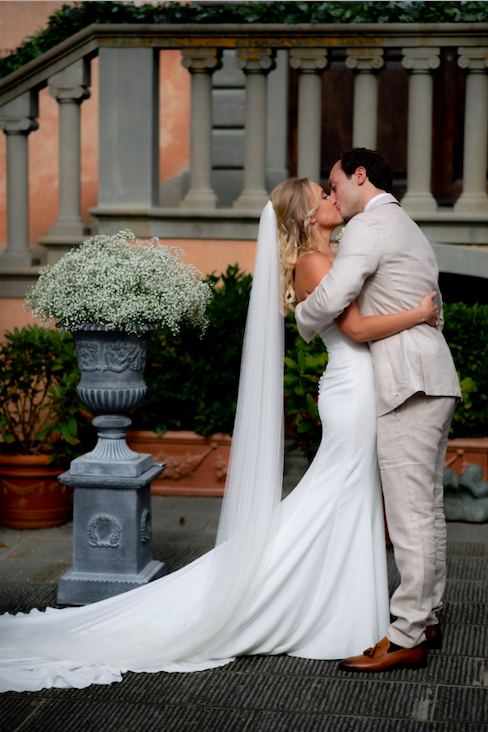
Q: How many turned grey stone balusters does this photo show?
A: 8